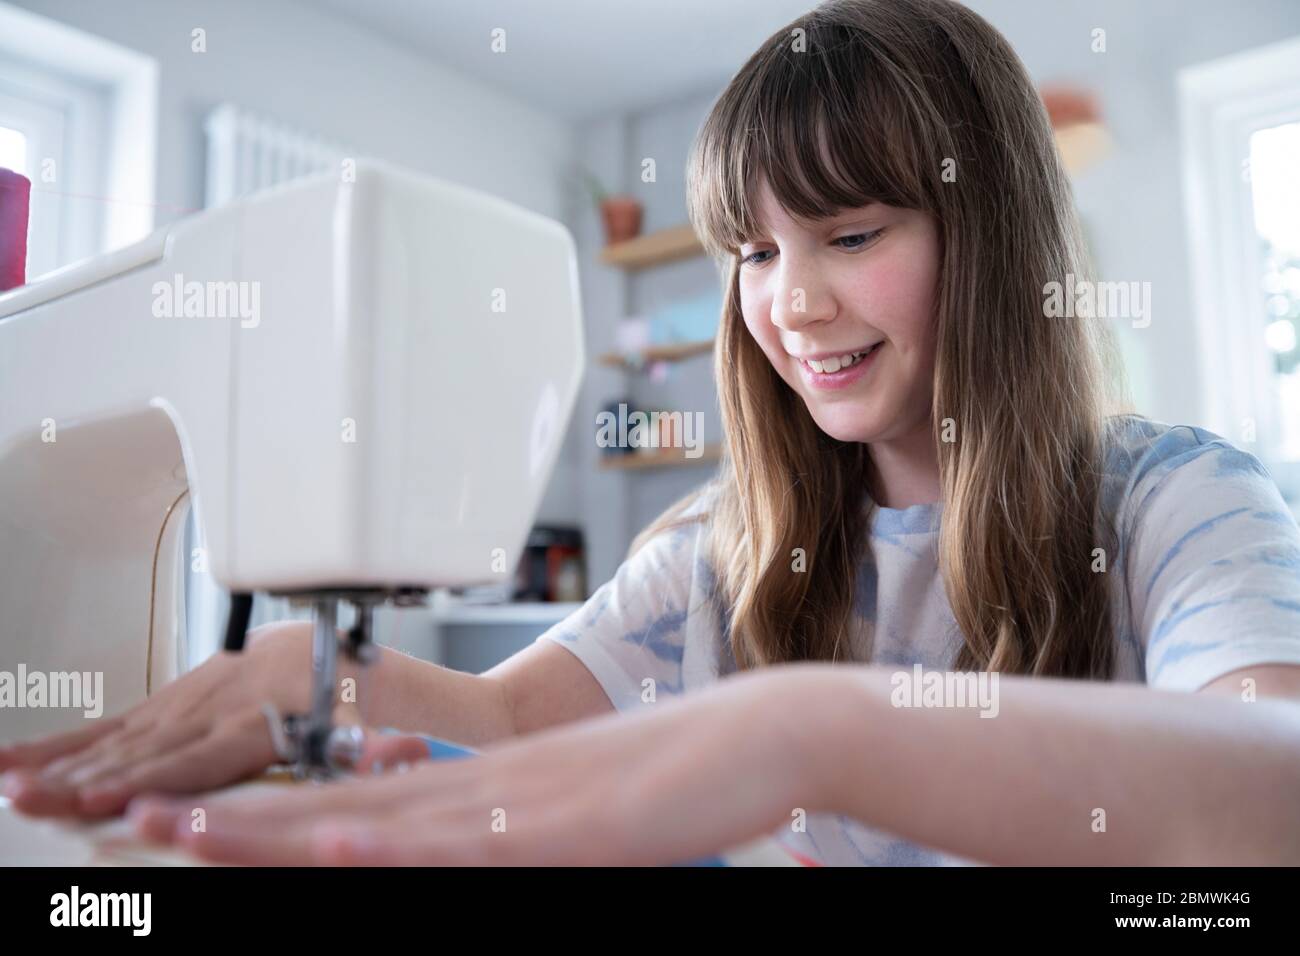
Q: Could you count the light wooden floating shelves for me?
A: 3